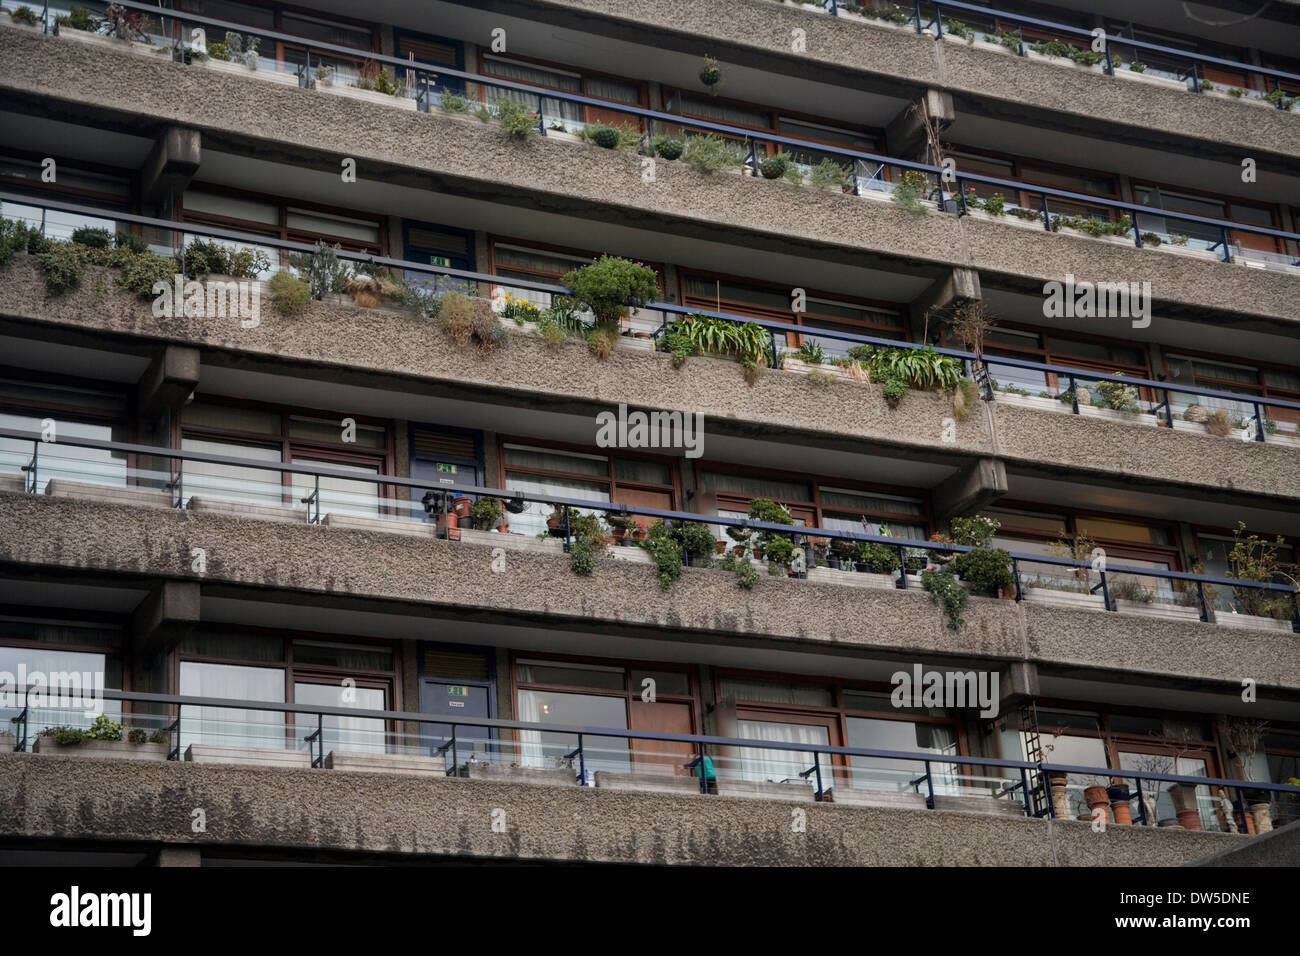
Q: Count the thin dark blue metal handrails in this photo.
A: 5